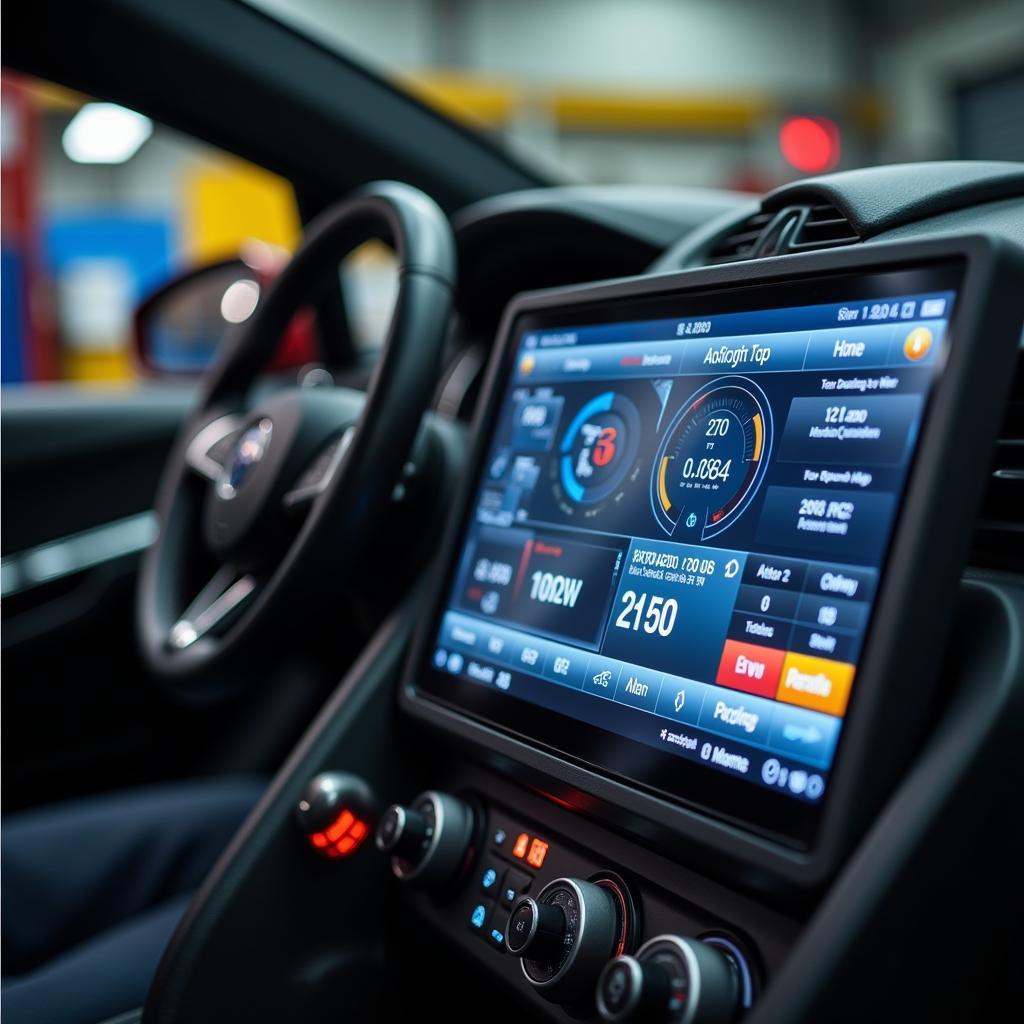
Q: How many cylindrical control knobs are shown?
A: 3